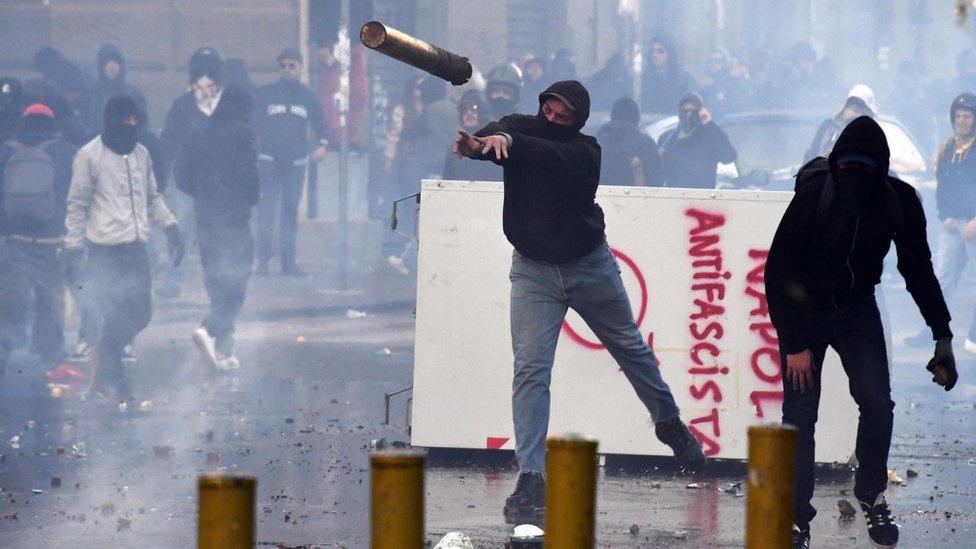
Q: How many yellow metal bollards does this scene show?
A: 4